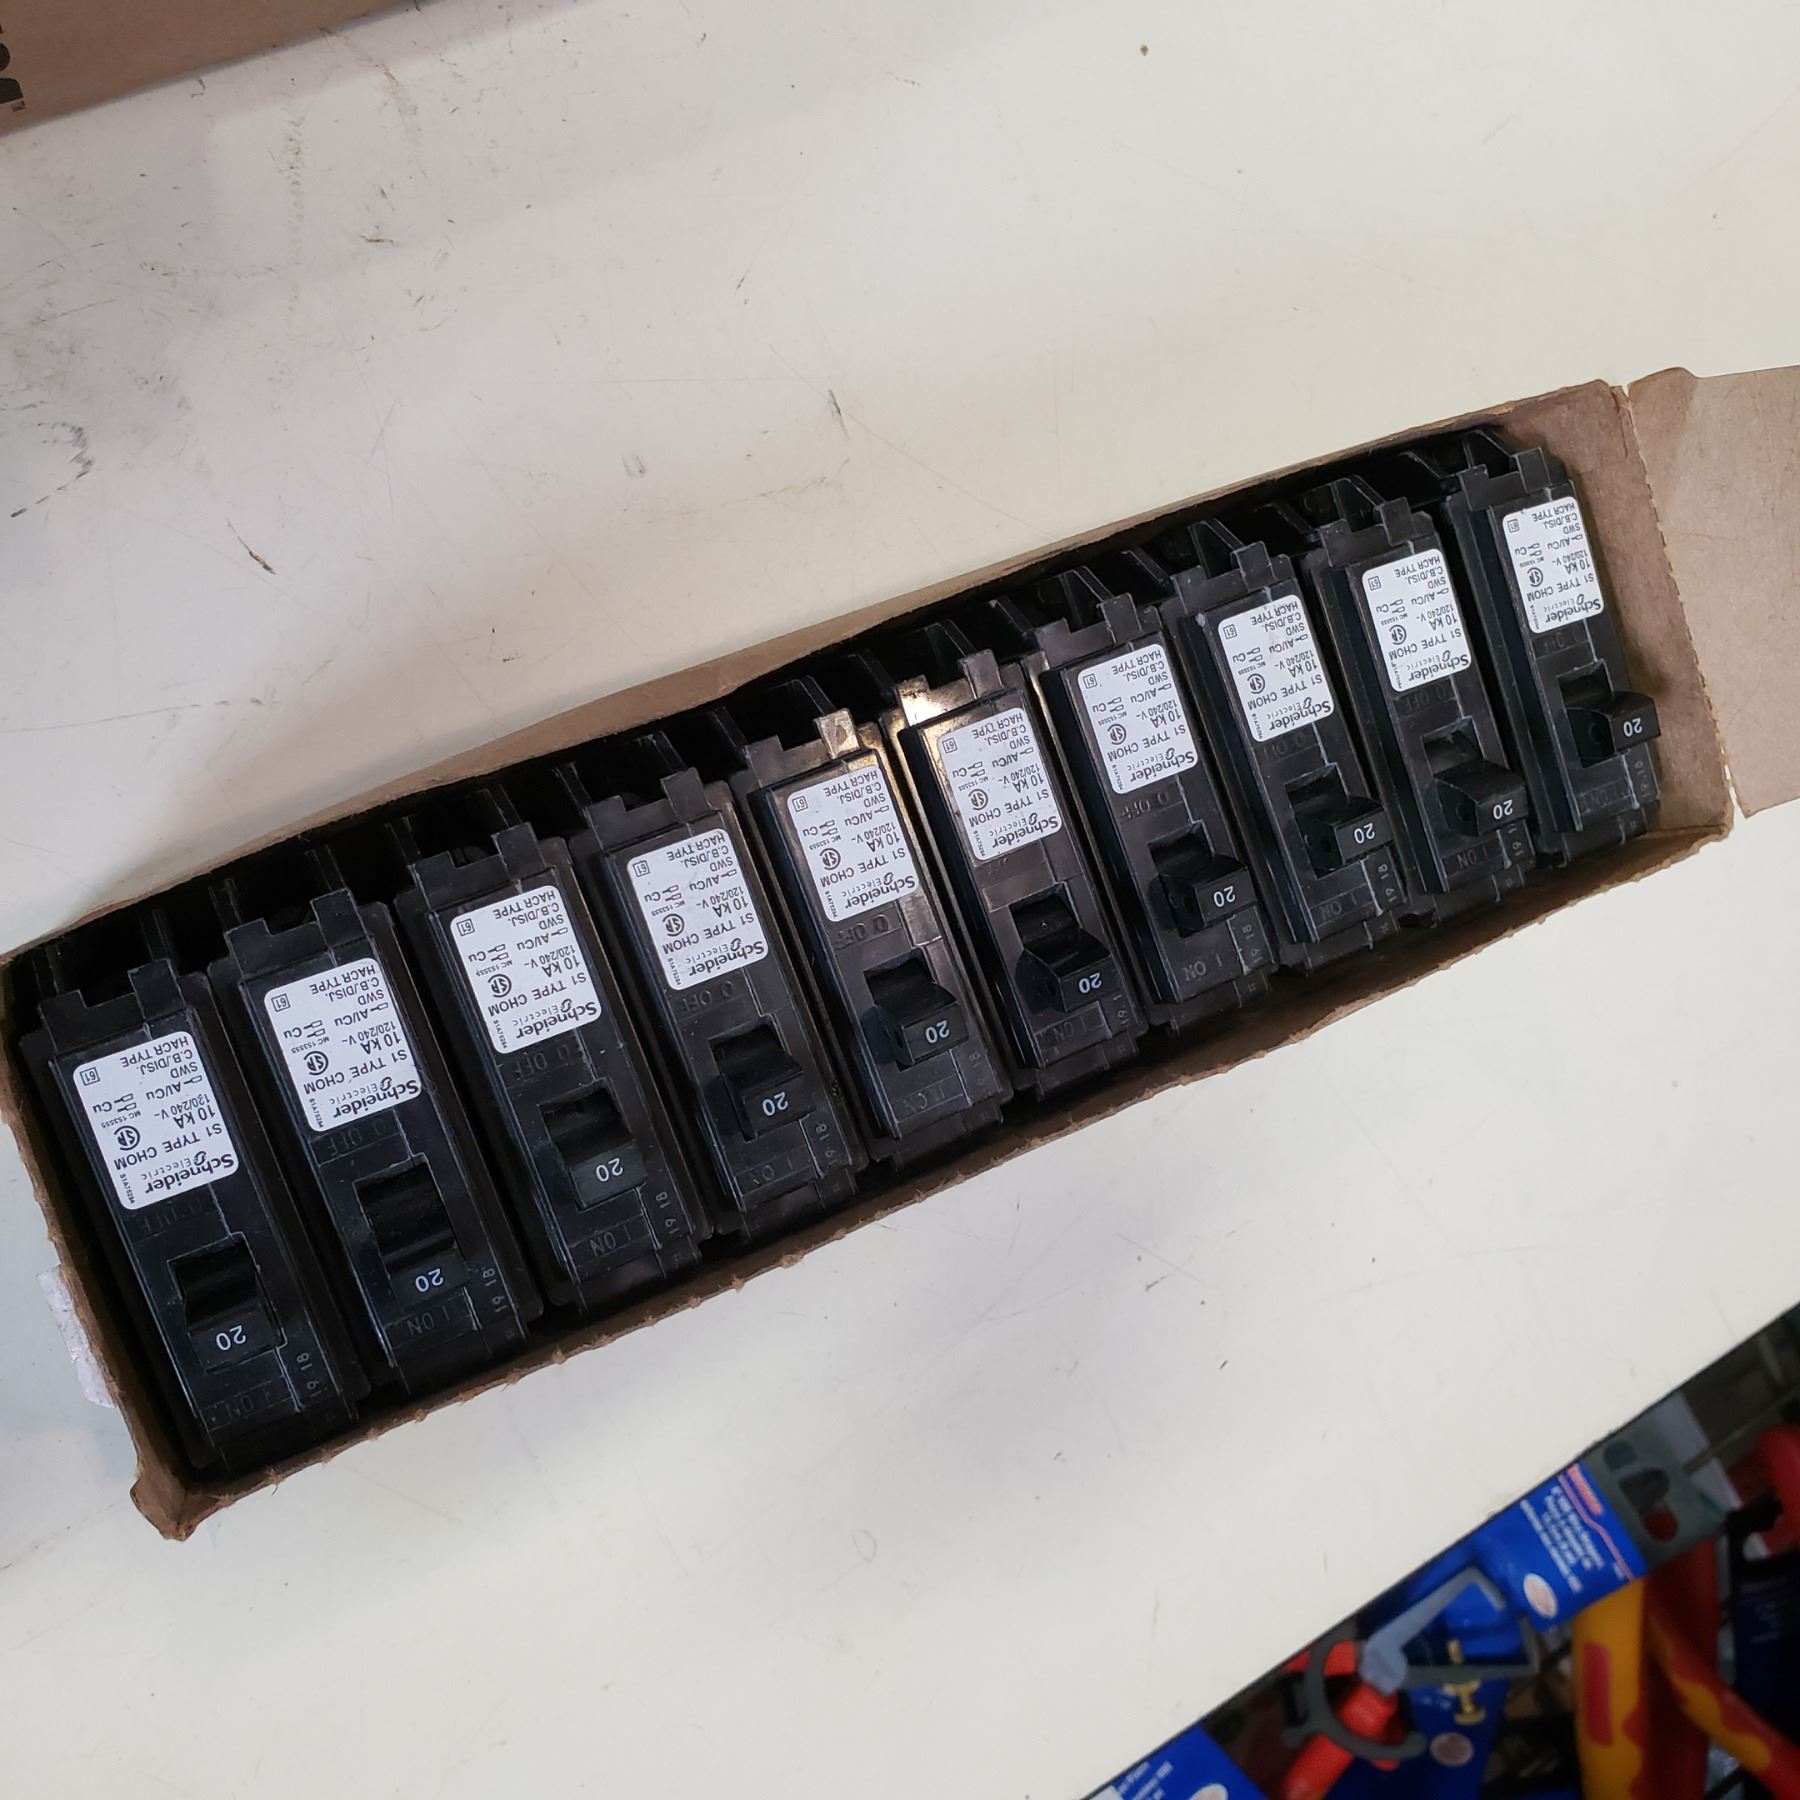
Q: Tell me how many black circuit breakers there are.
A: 10